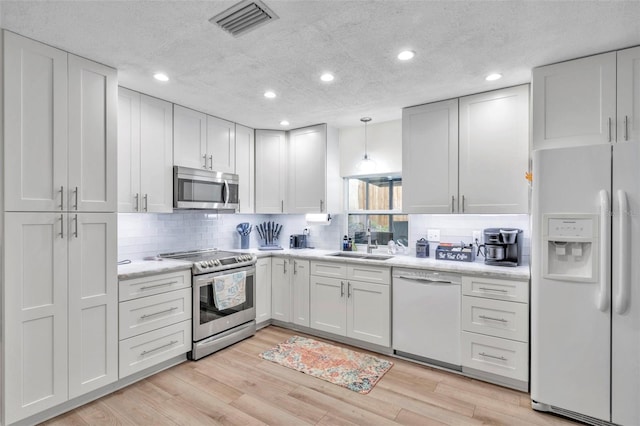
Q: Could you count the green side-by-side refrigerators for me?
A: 0